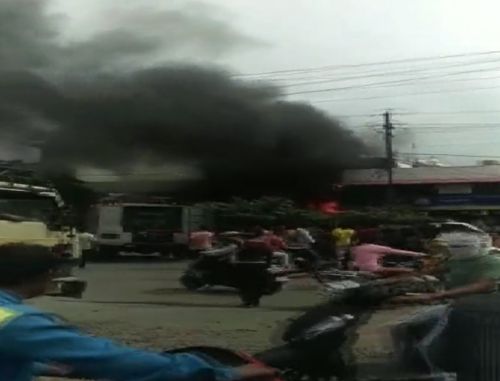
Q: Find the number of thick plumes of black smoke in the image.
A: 1